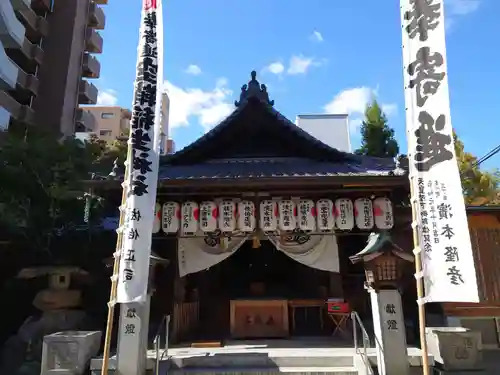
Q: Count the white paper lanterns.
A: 13